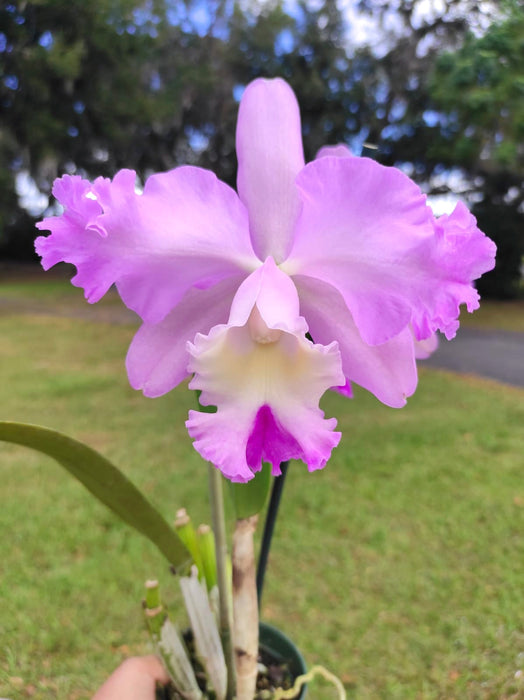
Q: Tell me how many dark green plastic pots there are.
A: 1